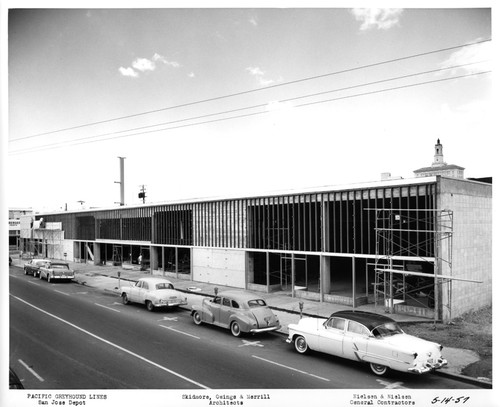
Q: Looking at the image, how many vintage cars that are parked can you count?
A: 5